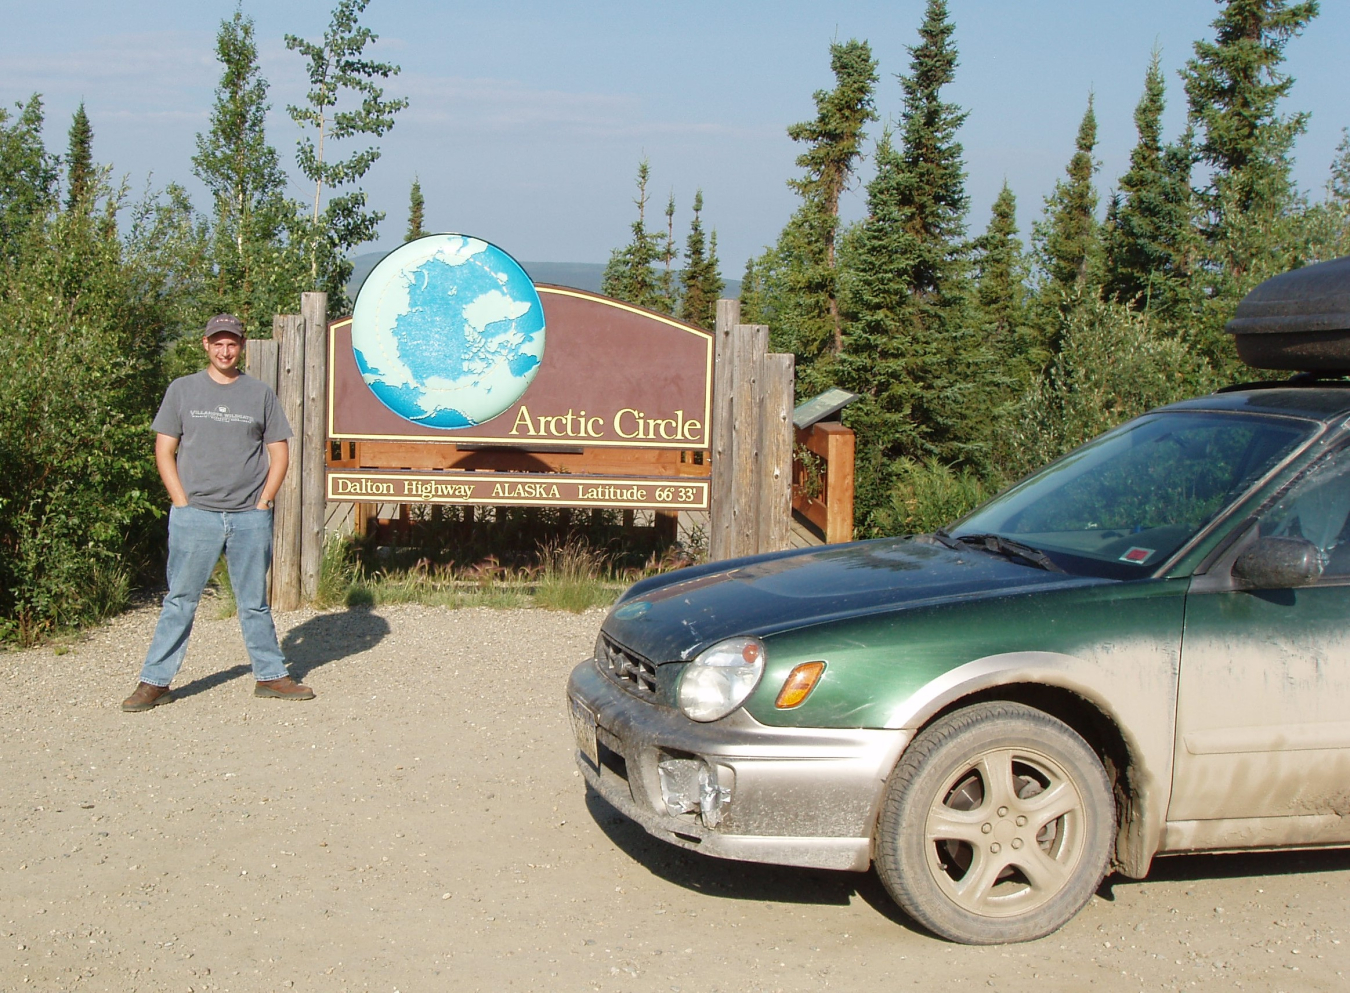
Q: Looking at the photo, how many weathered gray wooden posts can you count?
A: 6